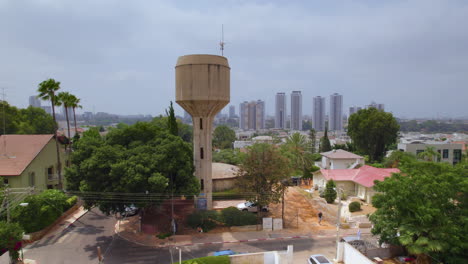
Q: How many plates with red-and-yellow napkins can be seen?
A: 0